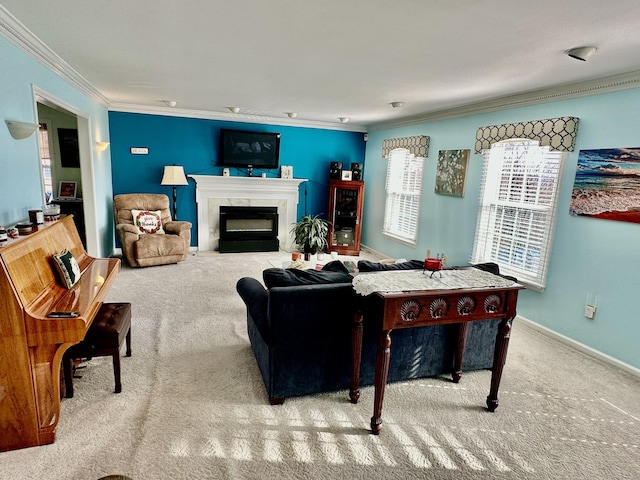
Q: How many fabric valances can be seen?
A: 2